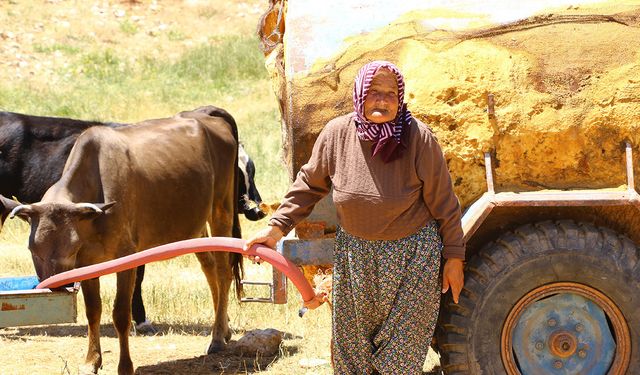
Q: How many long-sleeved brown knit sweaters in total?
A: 1